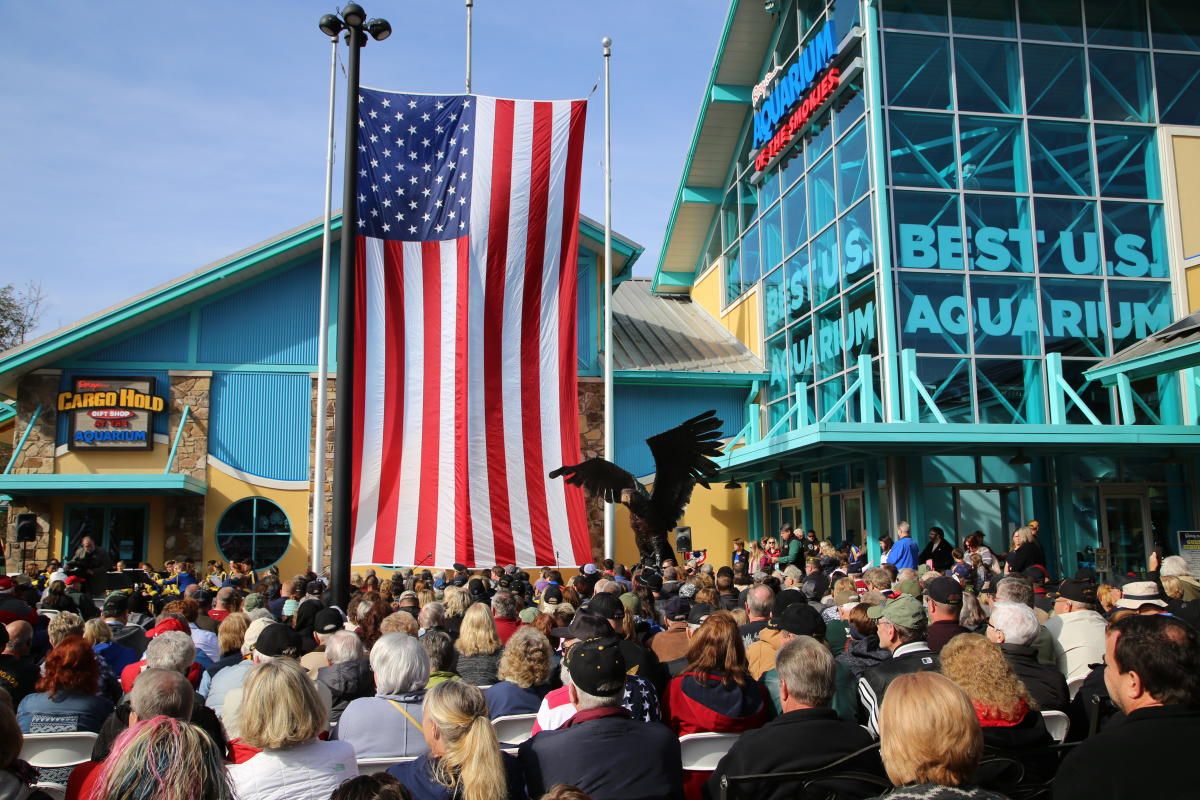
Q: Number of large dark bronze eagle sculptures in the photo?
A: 1